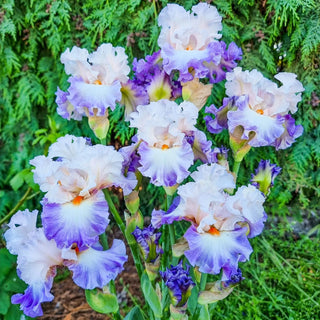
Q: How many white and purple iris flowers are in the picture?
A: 7